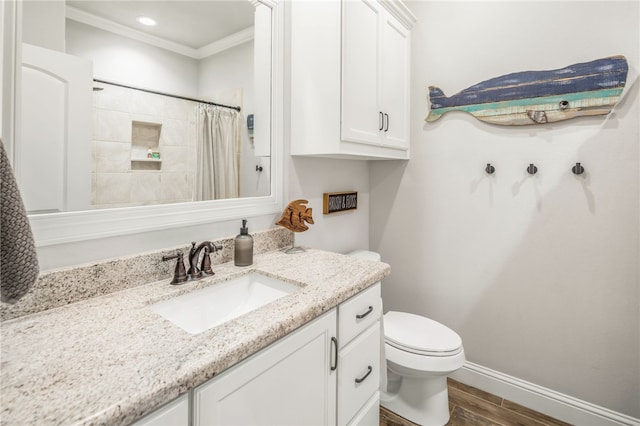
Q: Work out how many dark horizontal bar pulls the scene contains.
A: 2